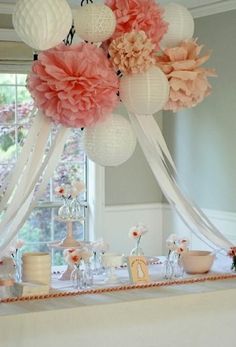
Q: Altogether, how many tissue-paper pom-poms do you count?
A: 4